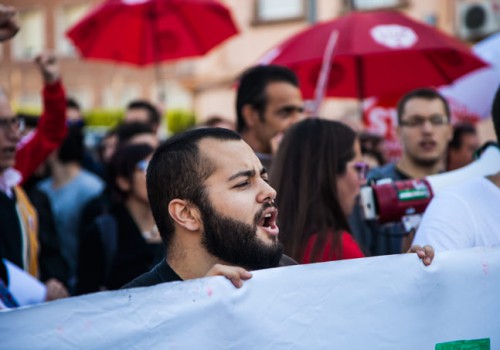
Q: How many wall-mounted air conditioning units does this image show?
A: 1